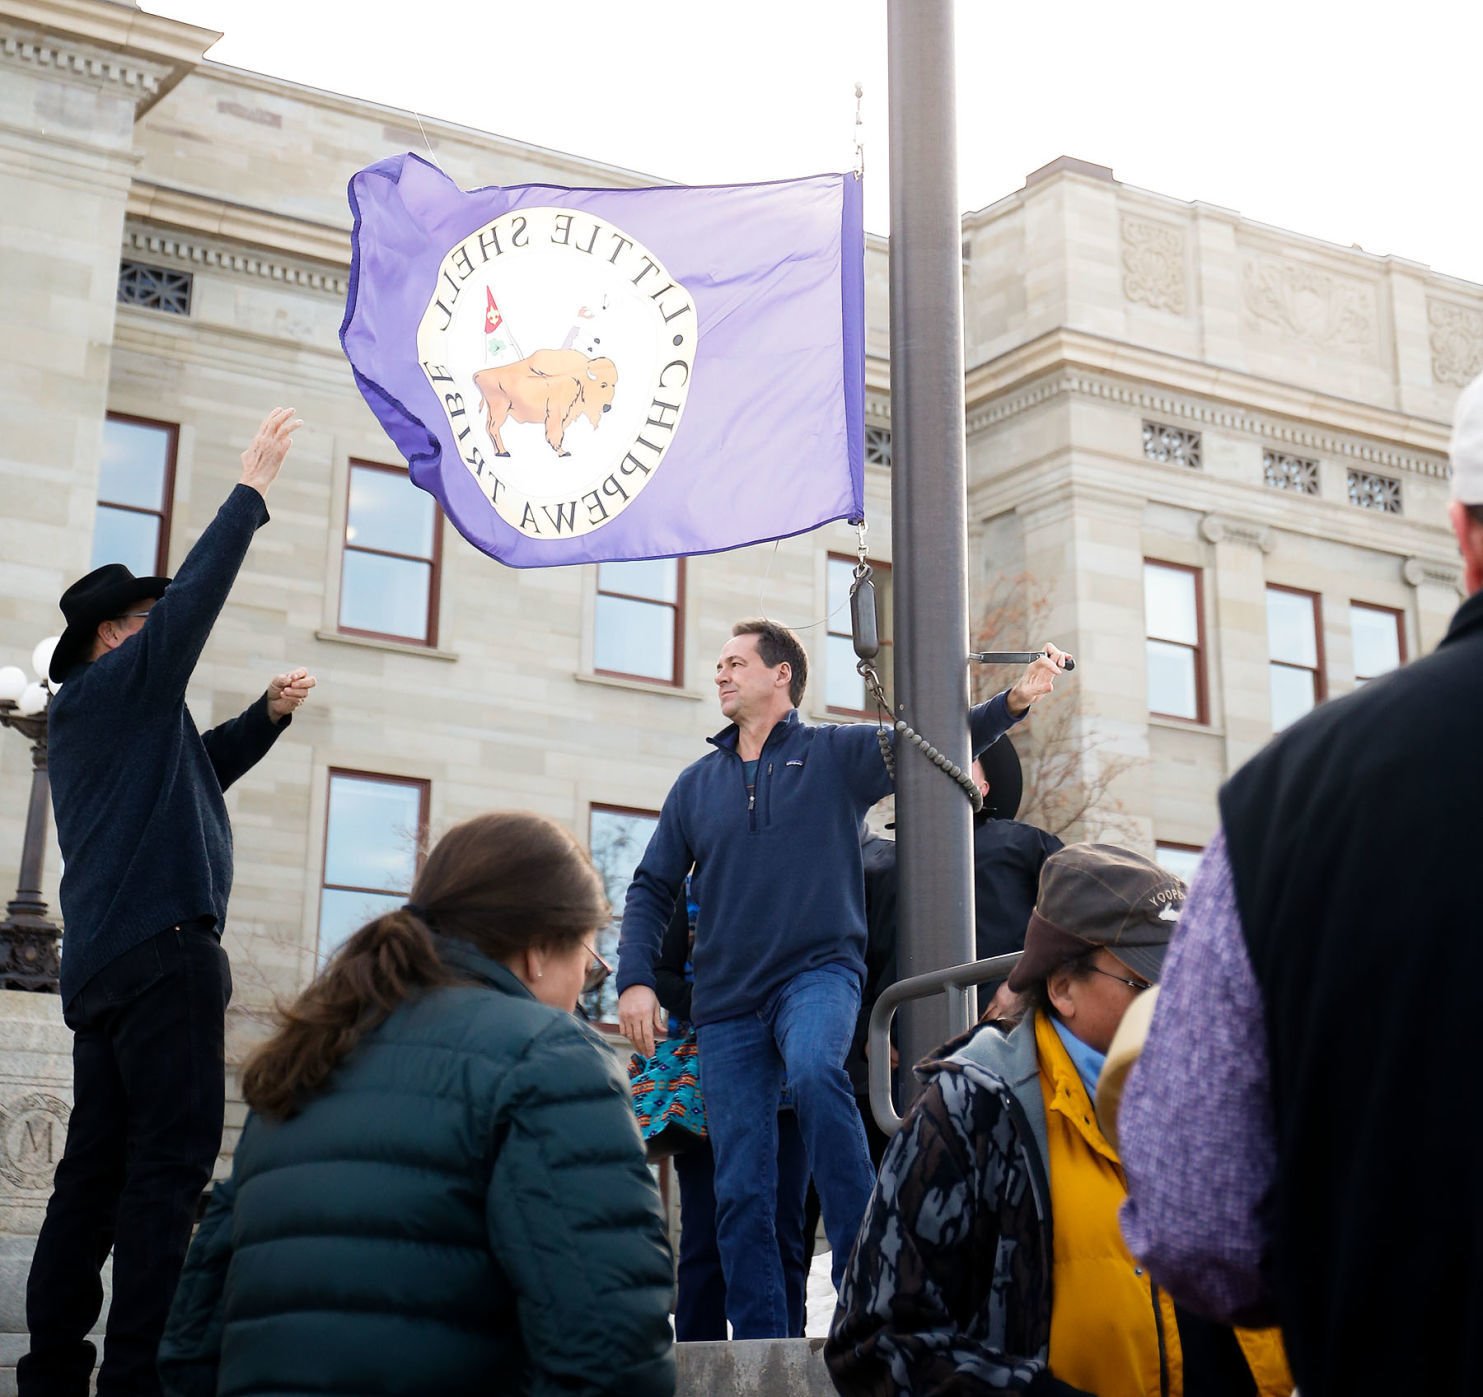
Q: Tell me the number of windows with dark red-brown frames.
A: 10